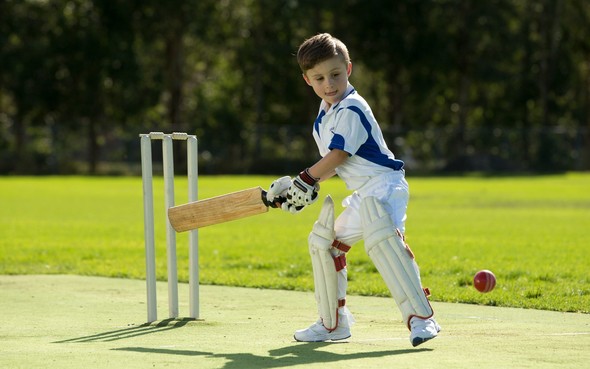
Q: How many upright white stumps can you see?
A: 3